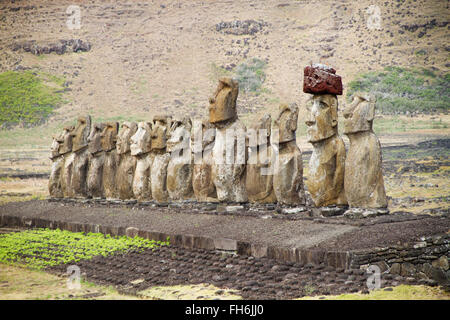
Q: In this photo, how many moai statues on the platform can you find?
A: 15